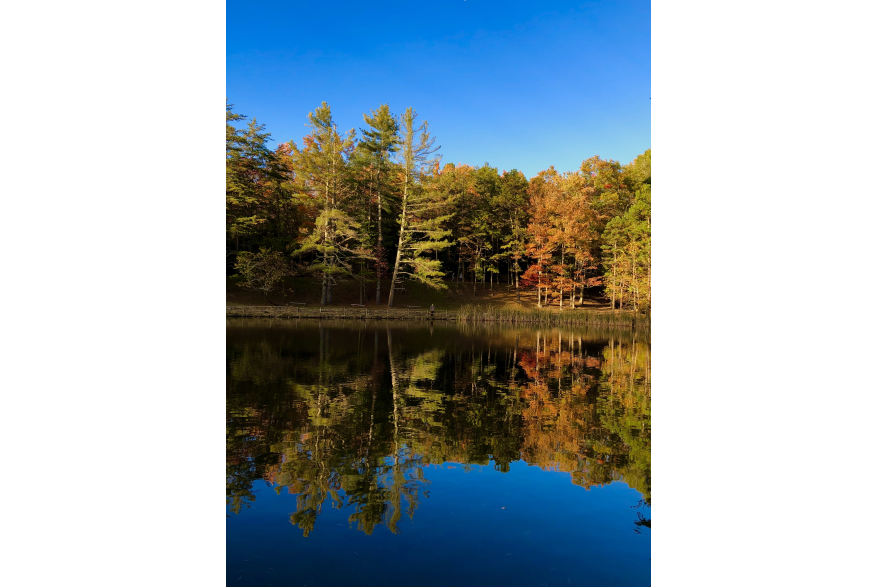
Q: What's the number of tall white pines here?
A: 3